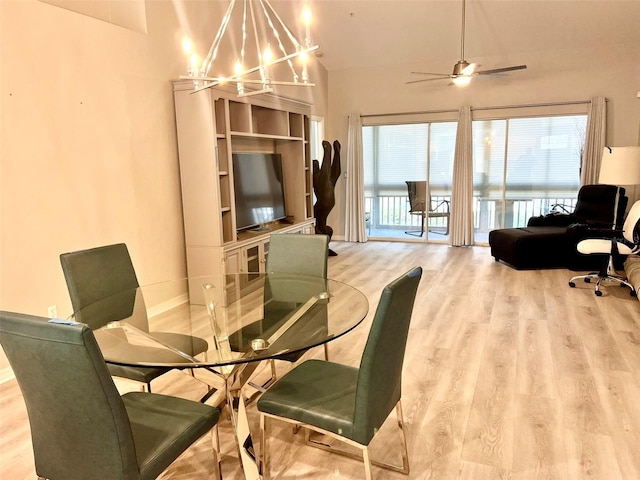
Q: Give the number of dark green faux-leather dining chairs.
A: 4